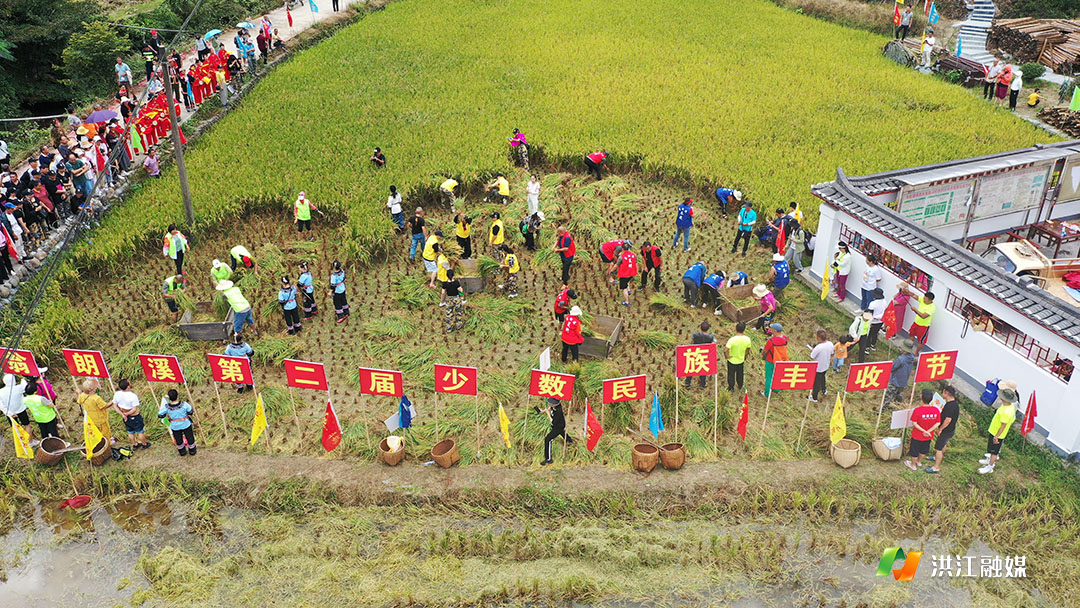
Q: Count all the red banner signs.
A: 13